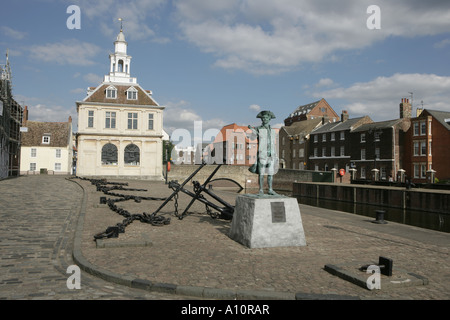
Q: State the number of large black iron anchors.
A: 2